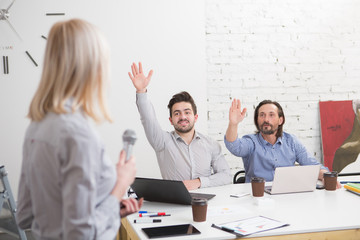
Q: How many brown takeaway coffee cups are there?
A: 3